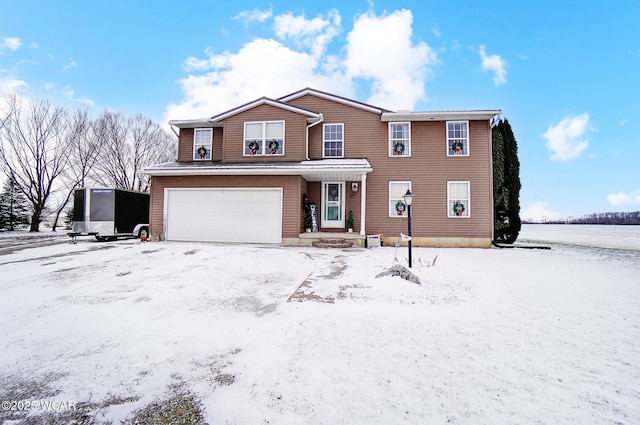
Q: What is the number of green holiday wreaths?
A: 7